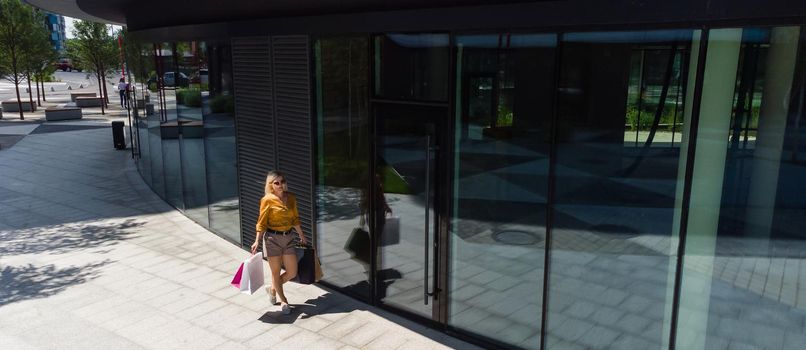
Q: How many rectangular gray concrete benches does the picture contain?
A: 4